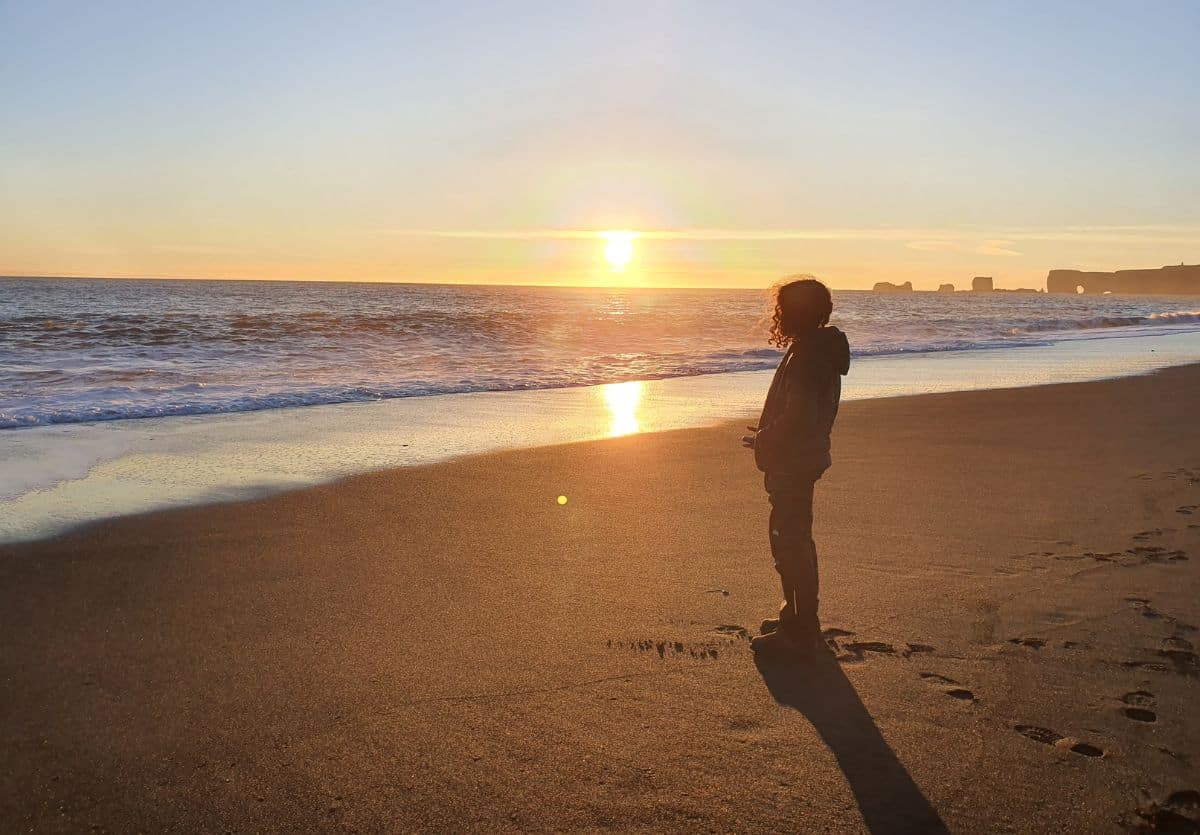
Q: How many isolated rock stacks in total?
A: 3